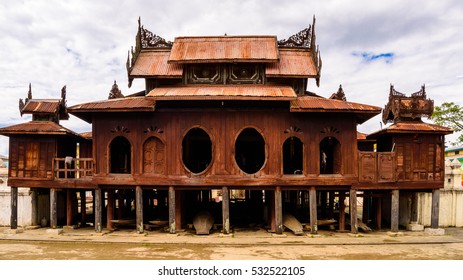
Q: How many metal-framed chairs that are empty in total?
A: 0